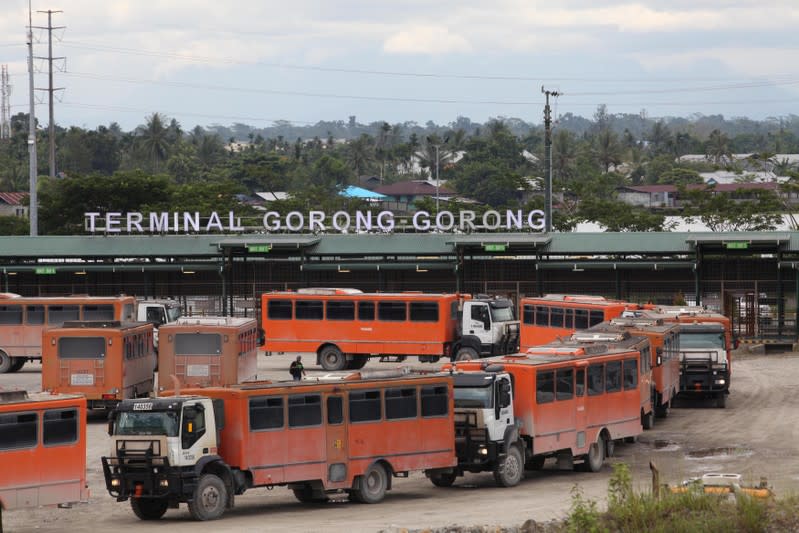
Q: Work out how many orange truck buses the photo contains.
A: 11